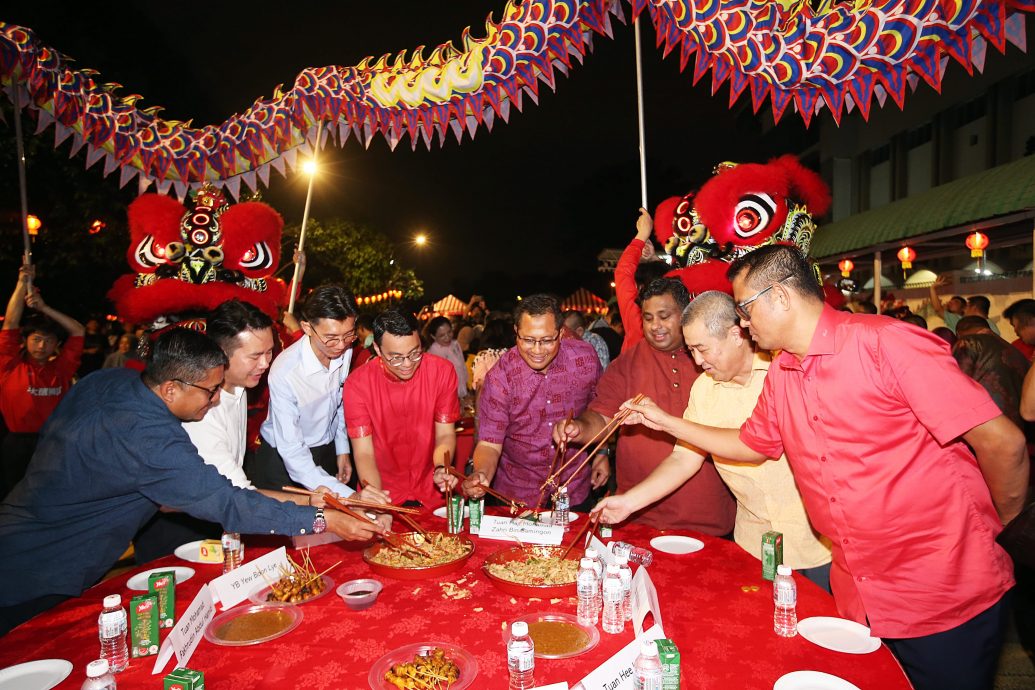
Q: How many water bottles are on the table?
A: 12